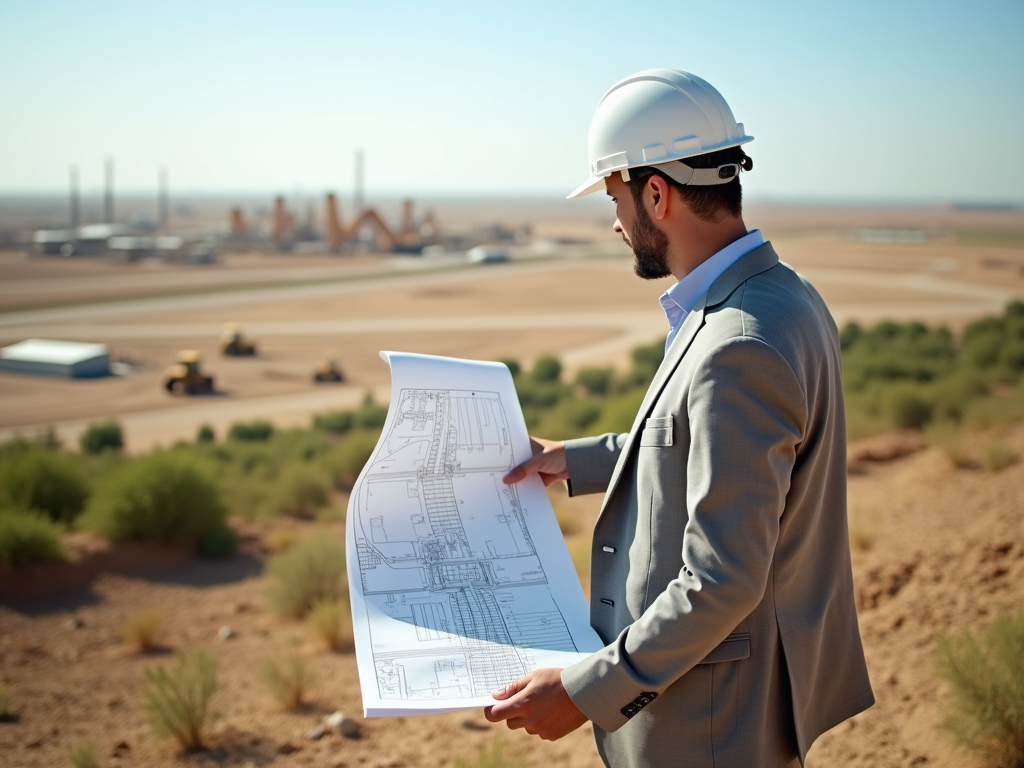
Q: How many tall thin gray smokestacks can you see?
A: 4